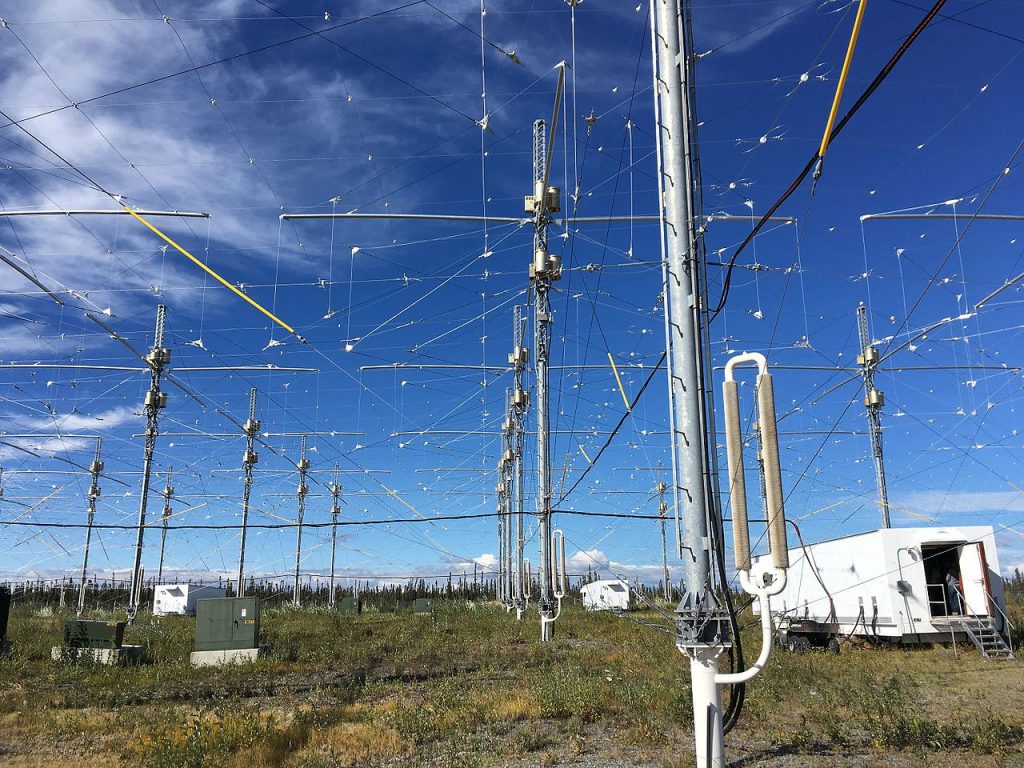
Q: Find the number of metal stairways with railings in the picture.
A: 1